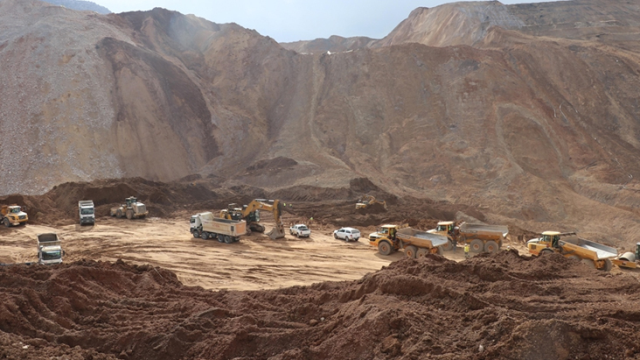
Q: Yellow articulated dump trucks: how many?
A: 4